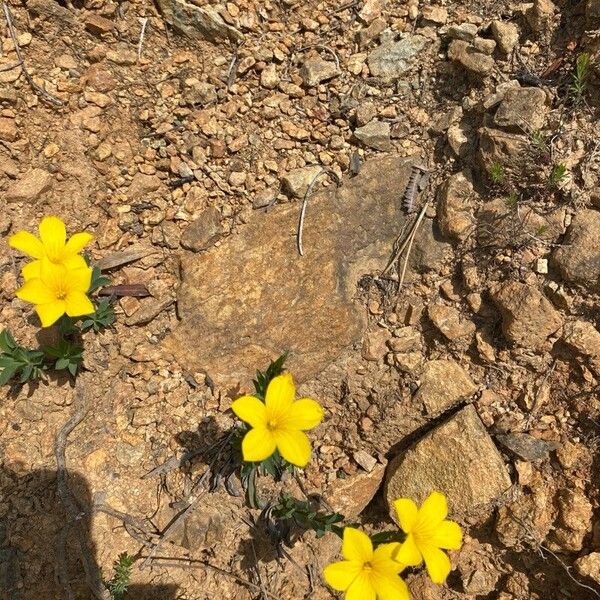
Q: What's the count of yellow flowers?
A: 5